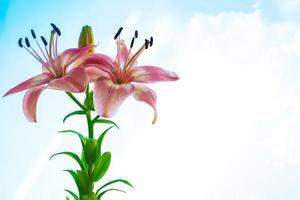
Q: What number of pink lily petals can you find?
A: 12